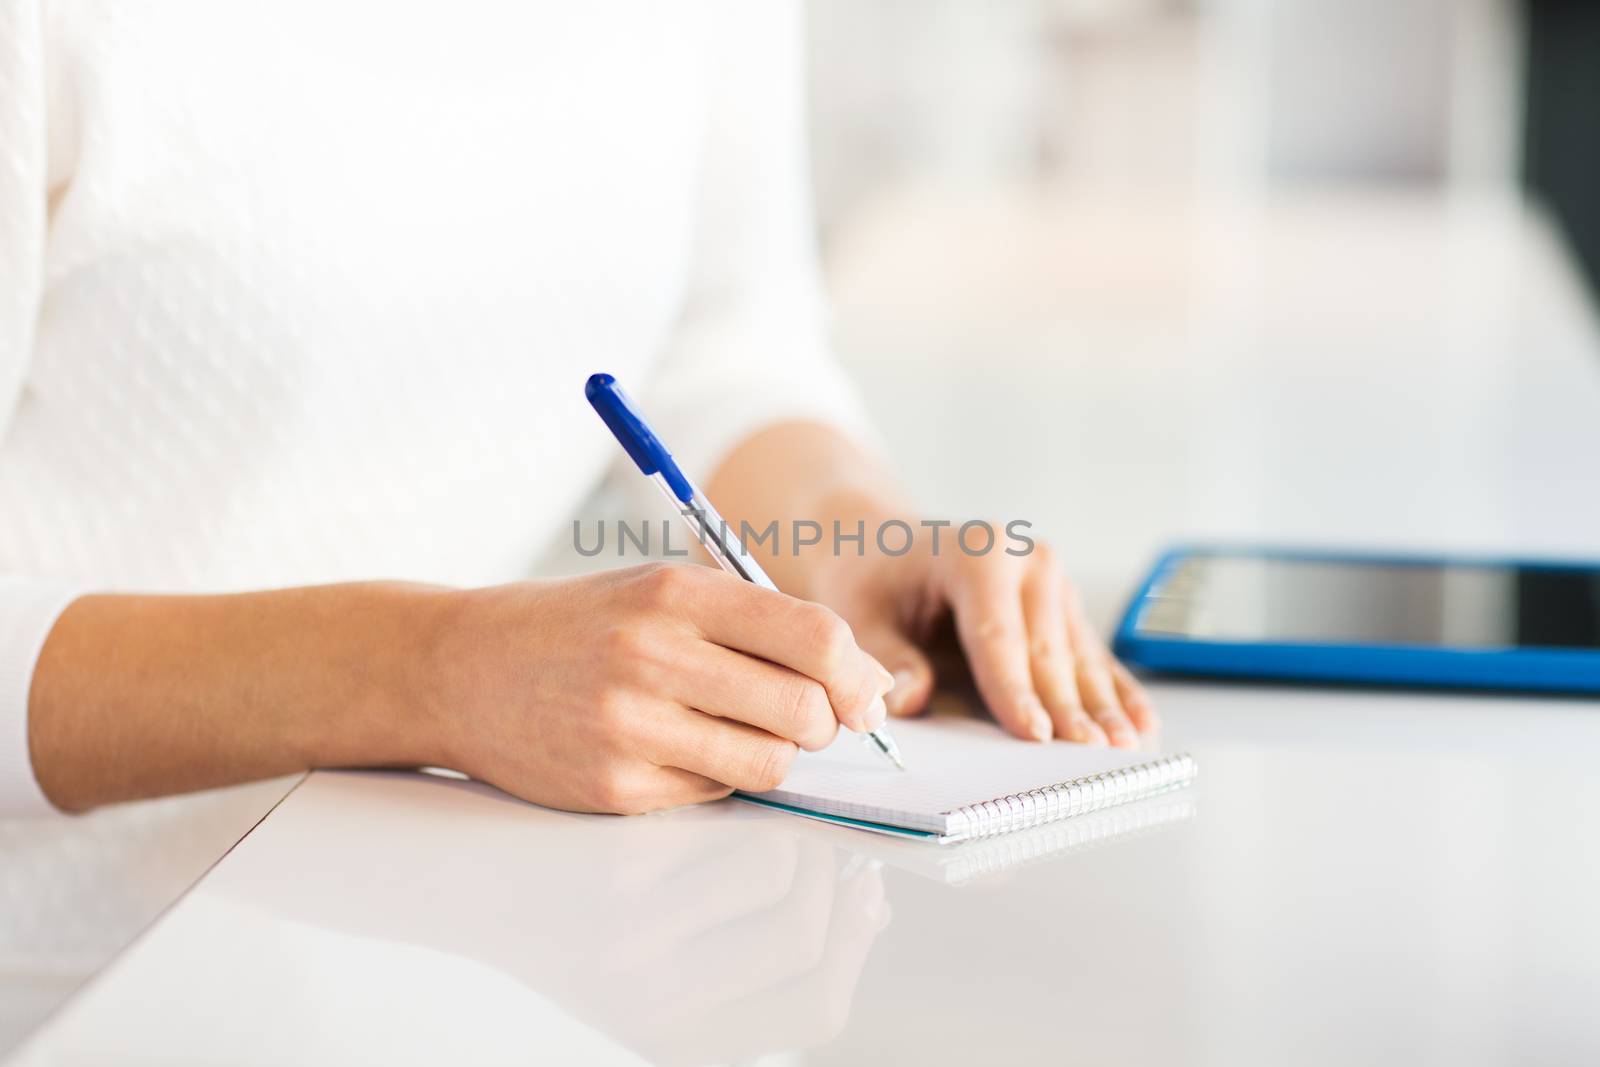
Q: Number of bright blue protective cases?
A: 1